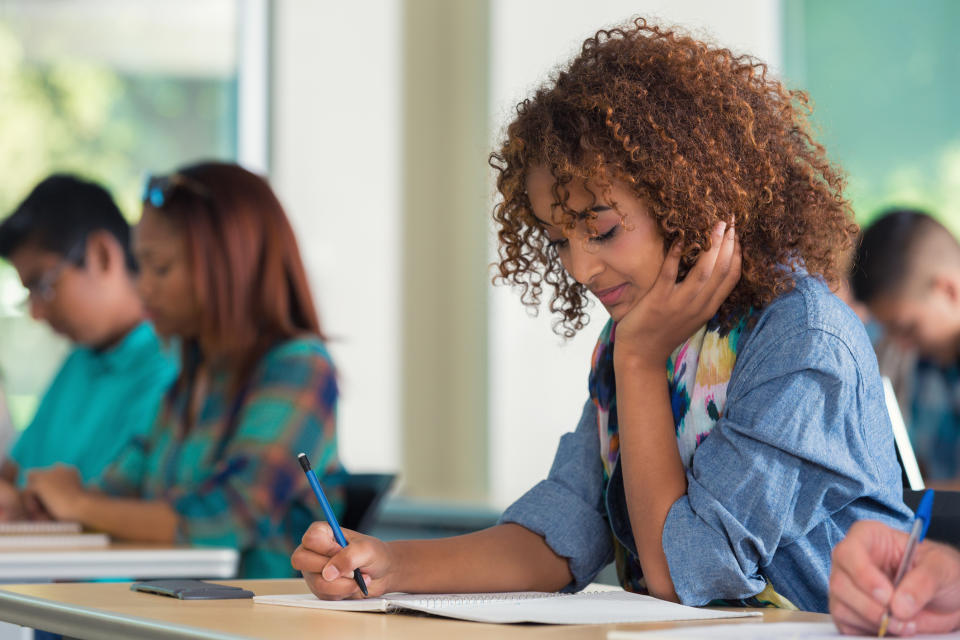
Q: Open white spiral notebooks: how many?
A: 1